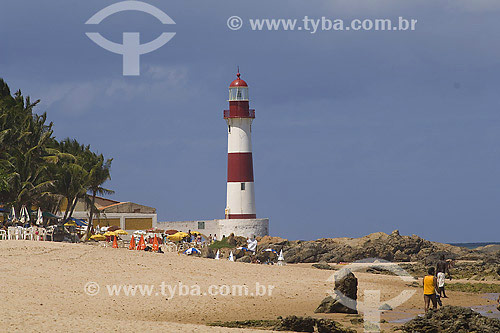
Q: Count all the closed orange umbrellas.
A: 4